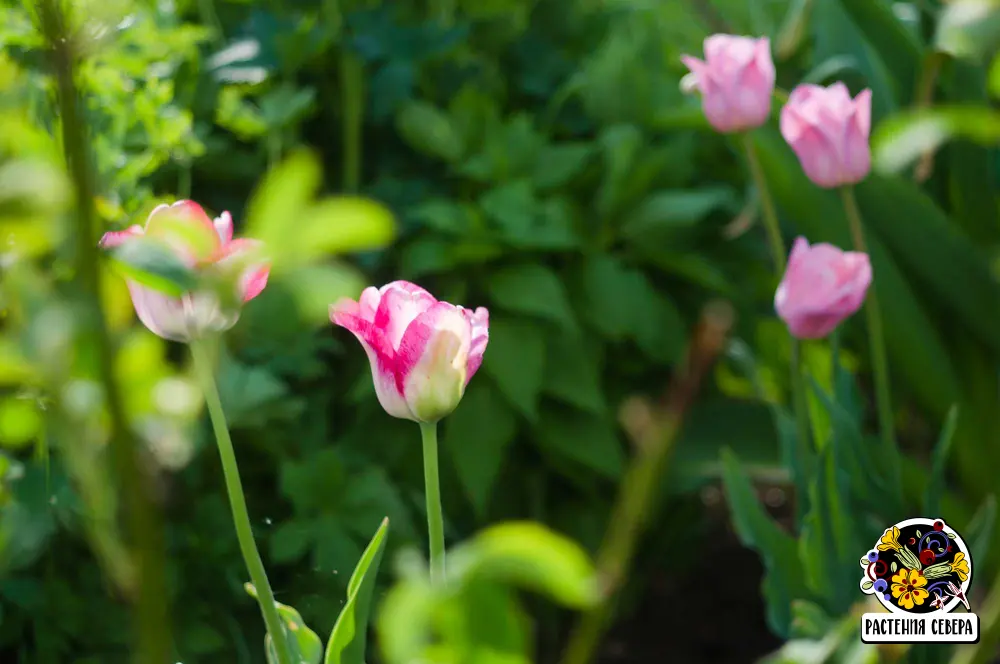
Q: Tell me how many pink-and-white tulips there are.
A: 2